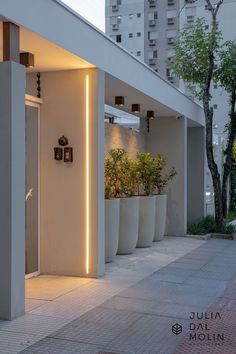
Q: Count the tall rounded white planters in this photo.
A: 4